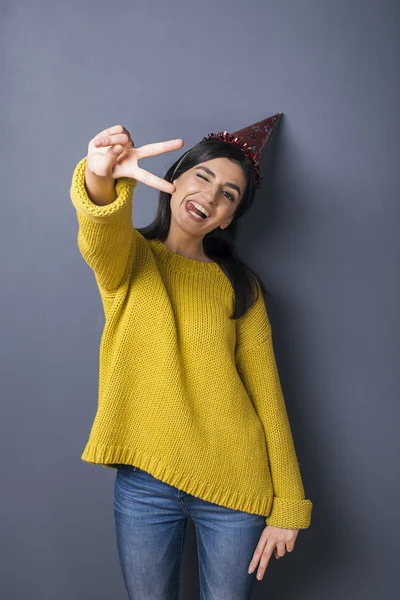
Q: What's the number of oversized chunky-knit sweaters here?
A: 1